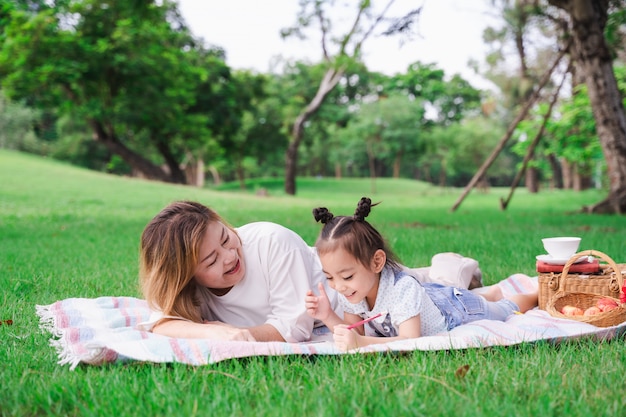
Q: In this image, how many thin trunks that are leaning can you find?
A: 2